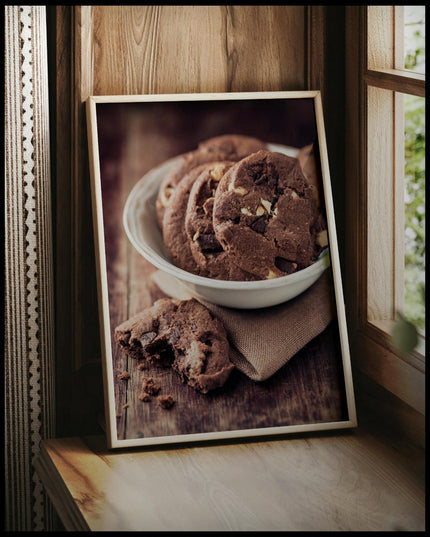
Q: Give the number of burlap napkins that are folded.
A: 1